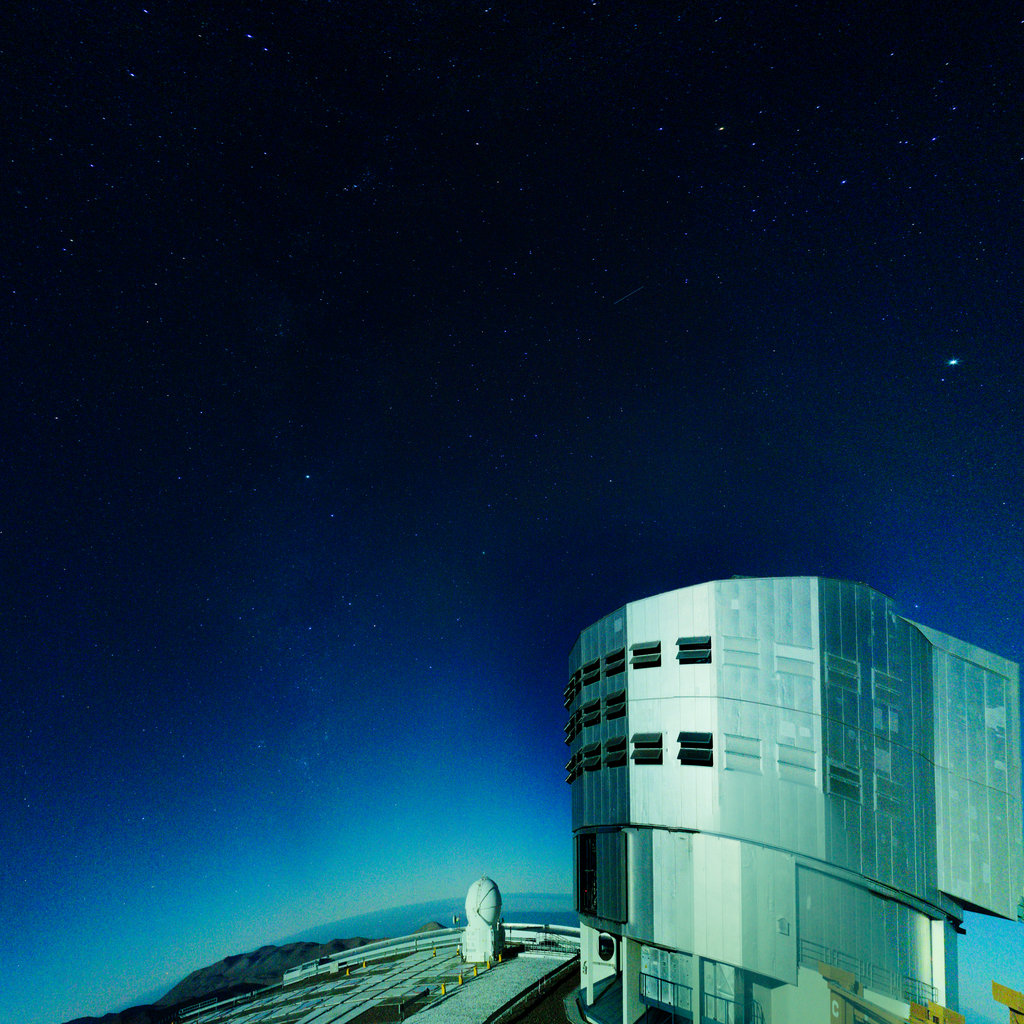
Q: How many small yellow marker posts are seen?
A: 9